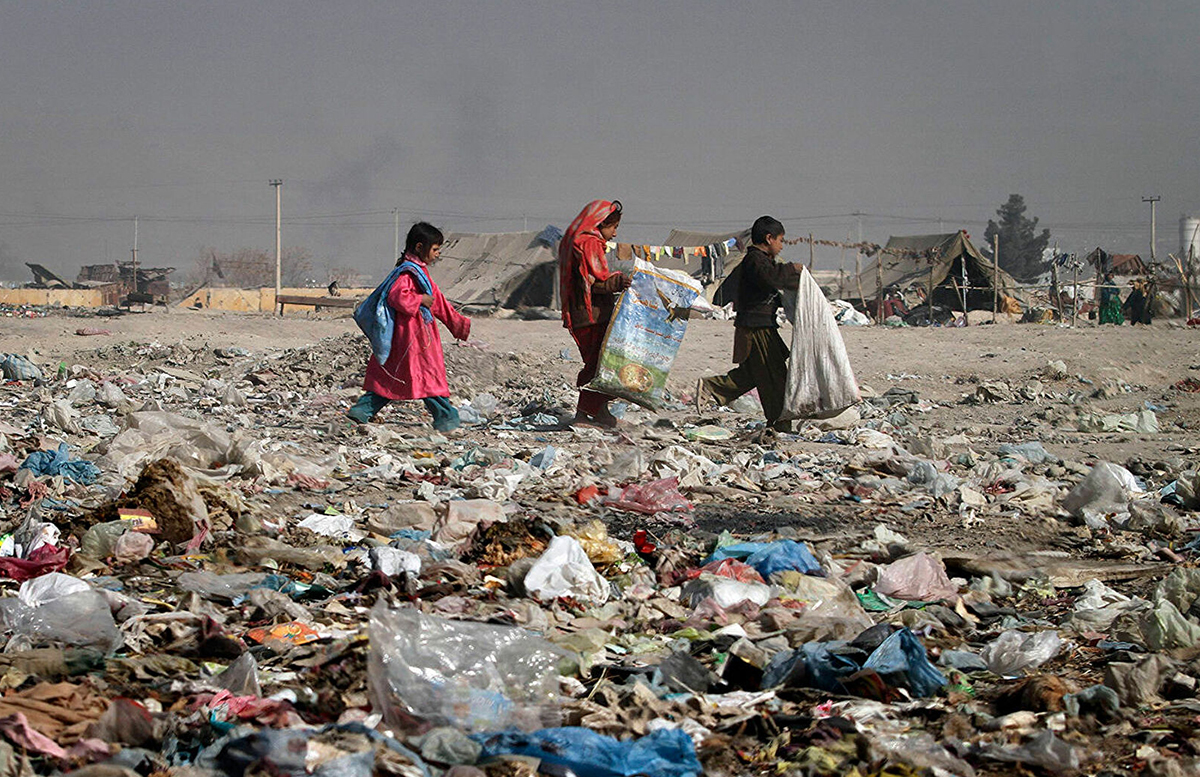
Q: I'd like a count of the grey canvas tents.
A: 3